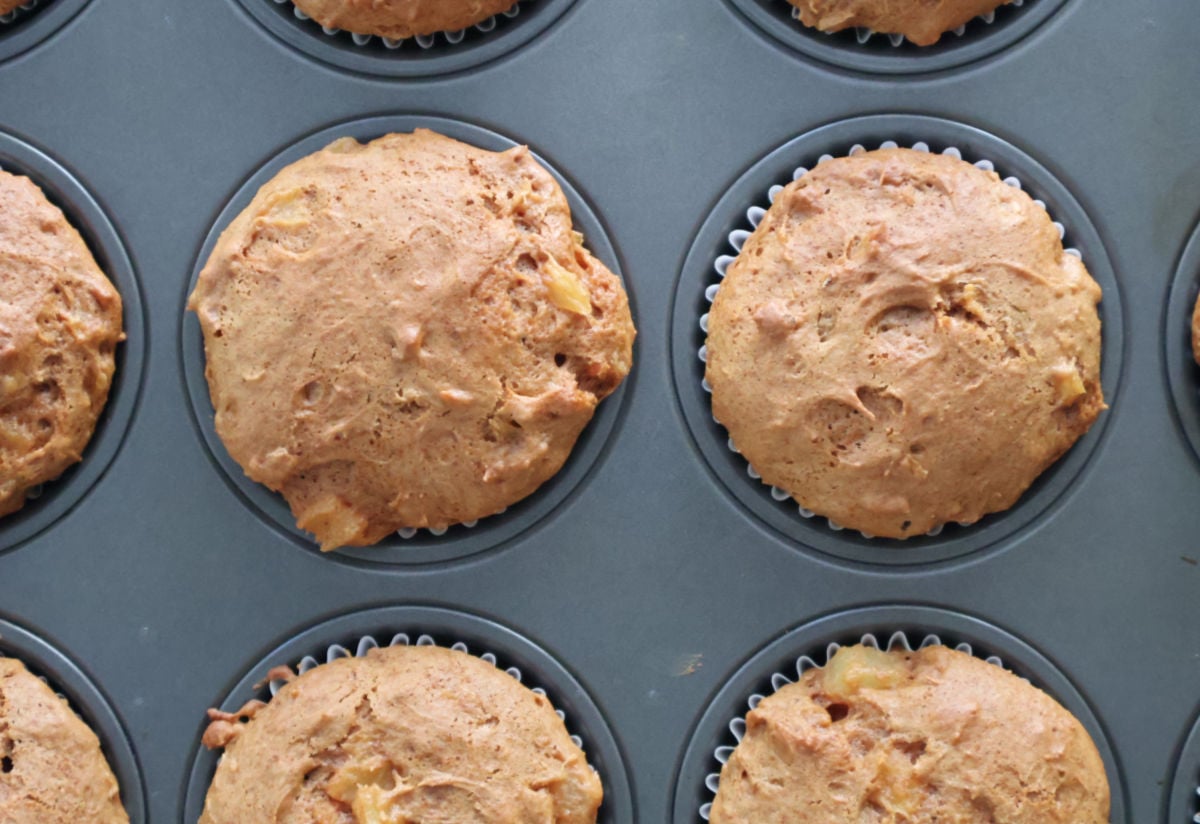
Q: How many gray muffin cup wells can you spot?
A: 11